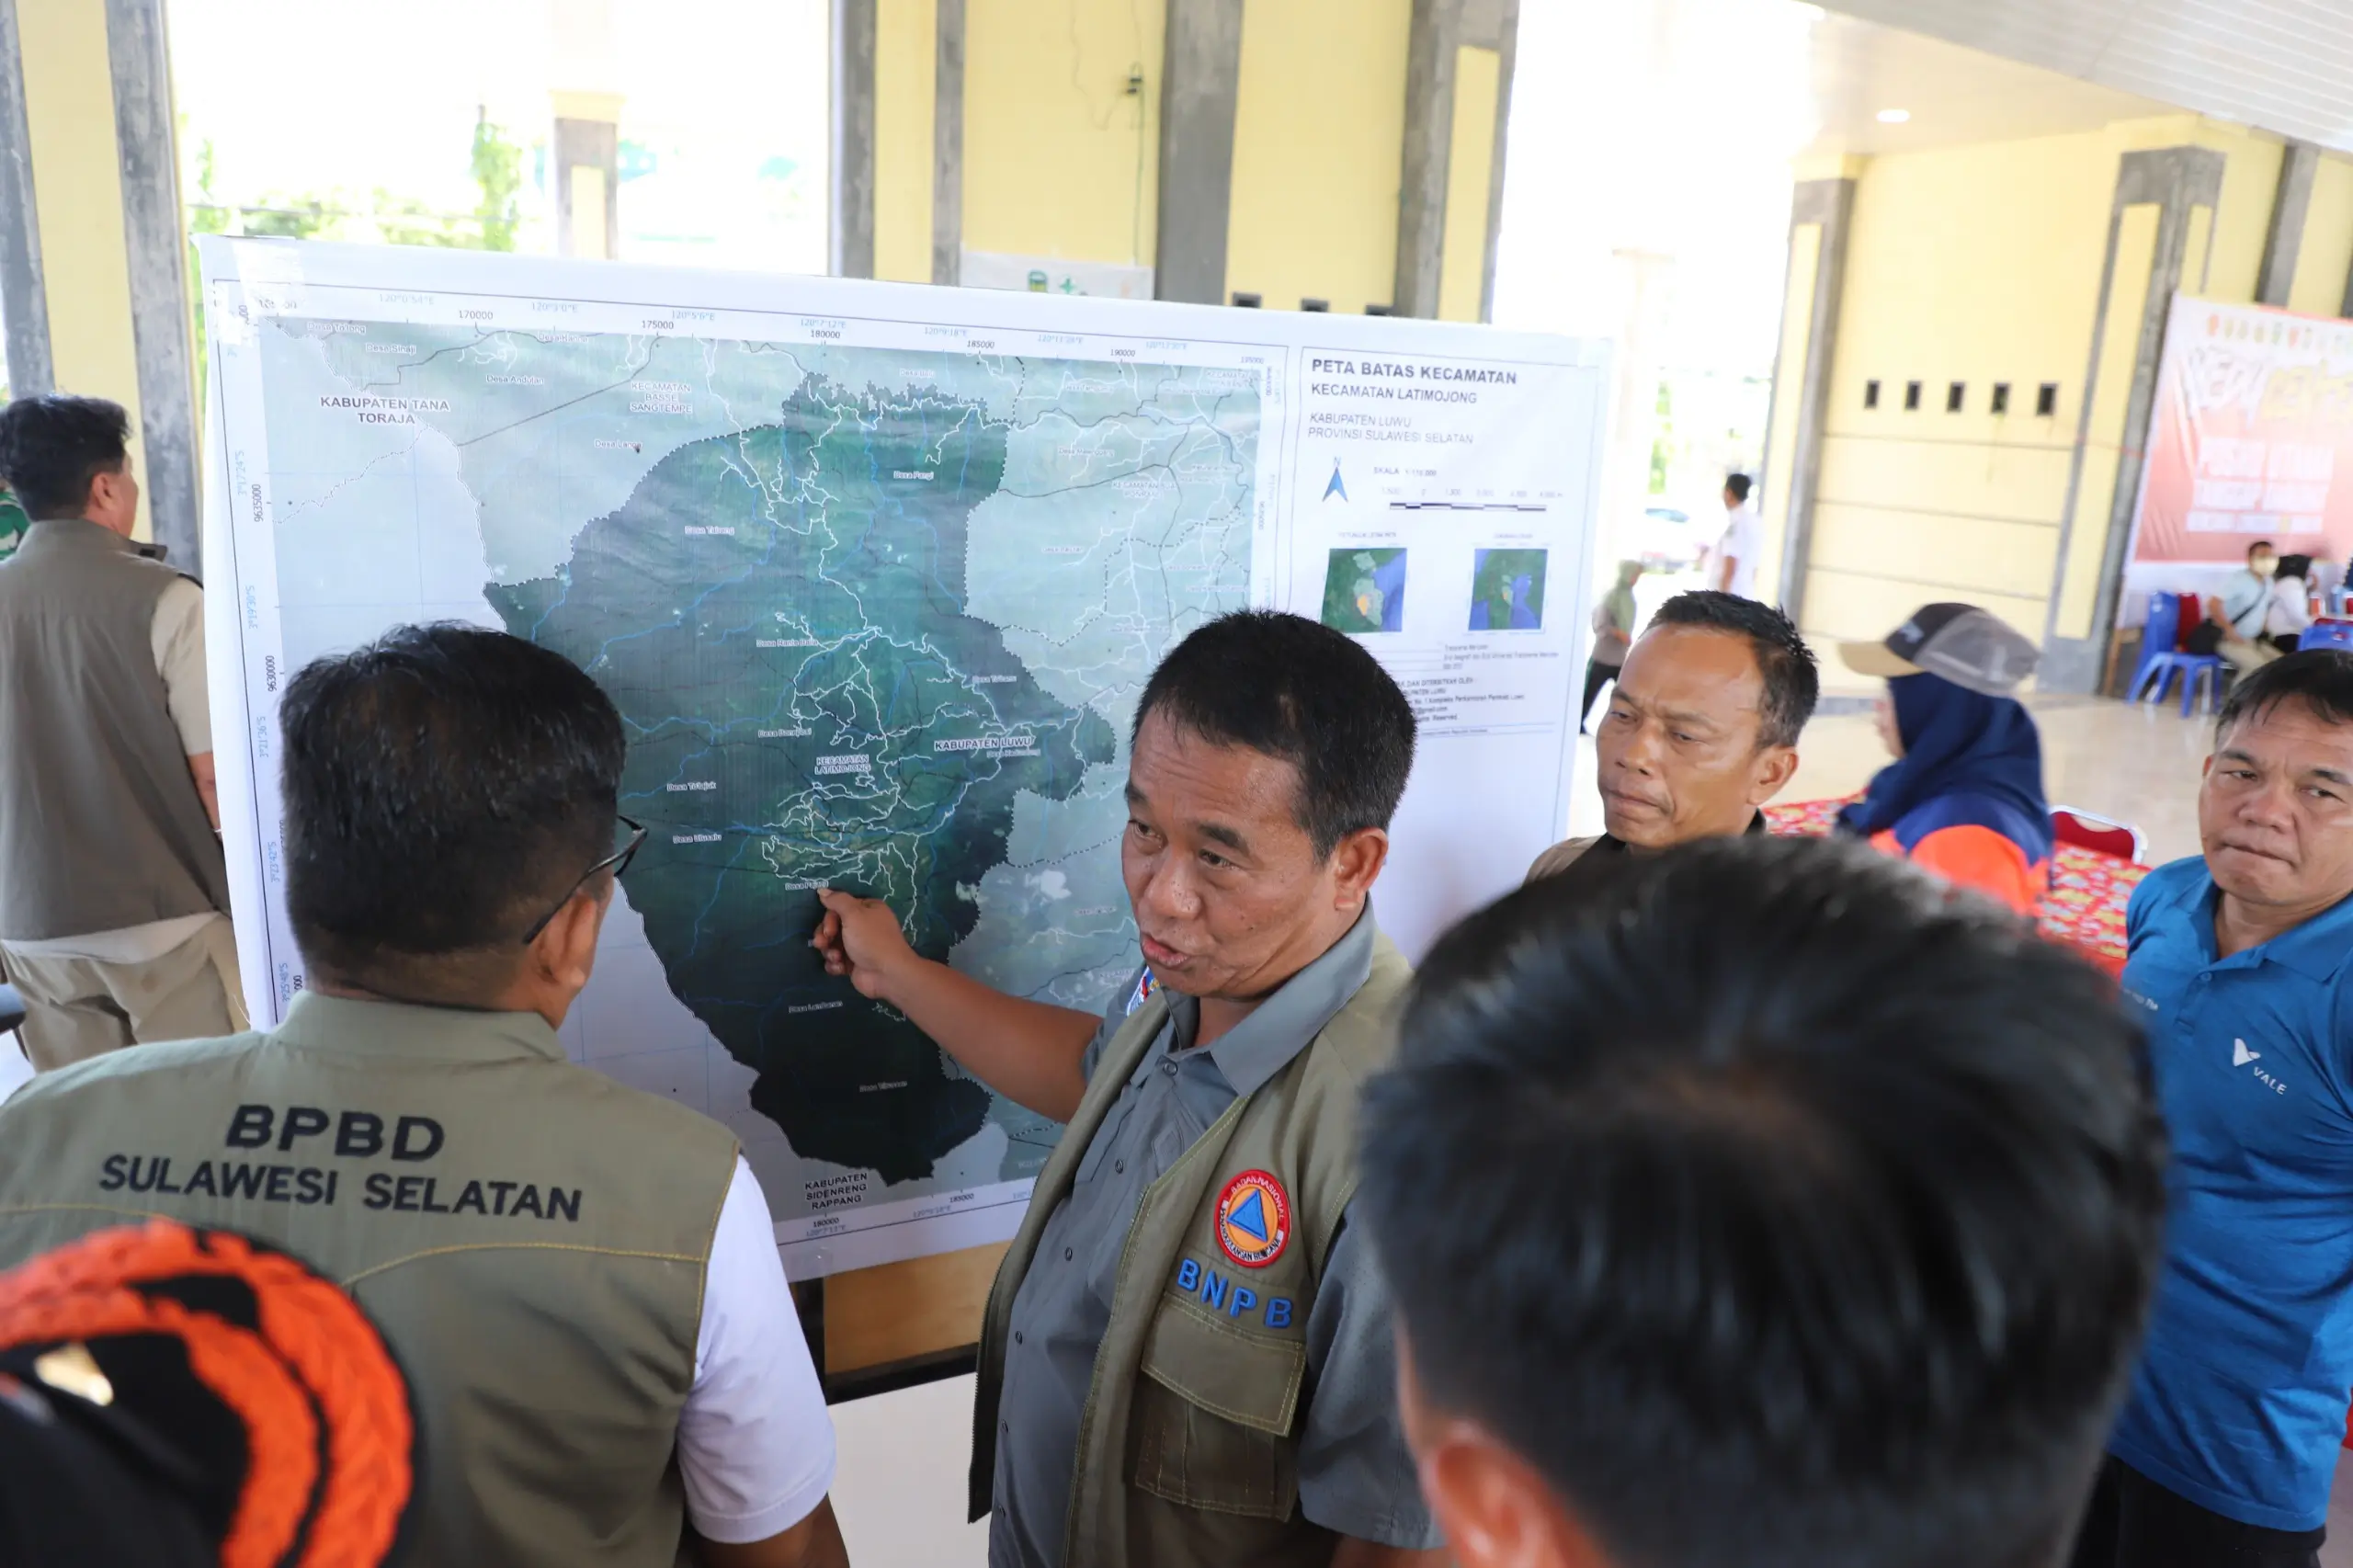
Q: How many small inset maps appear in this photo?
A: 2